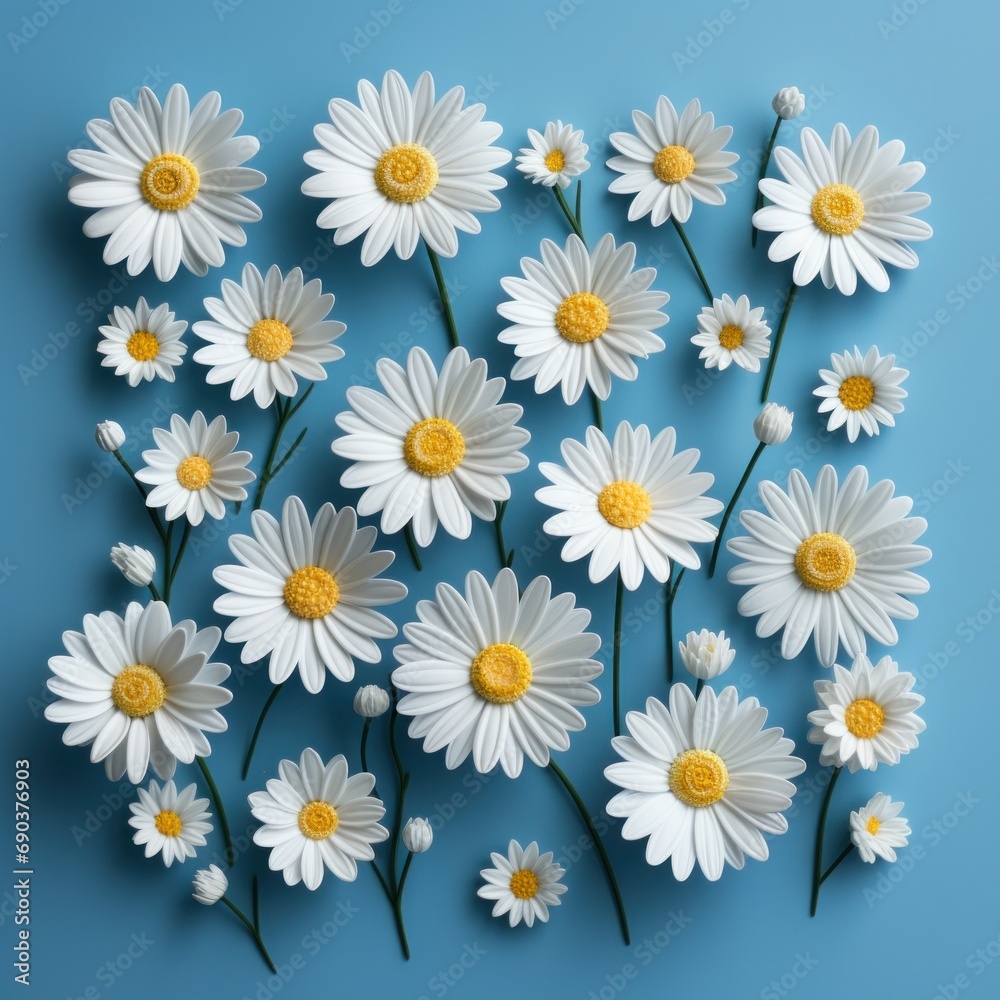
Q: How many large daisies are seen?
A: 11